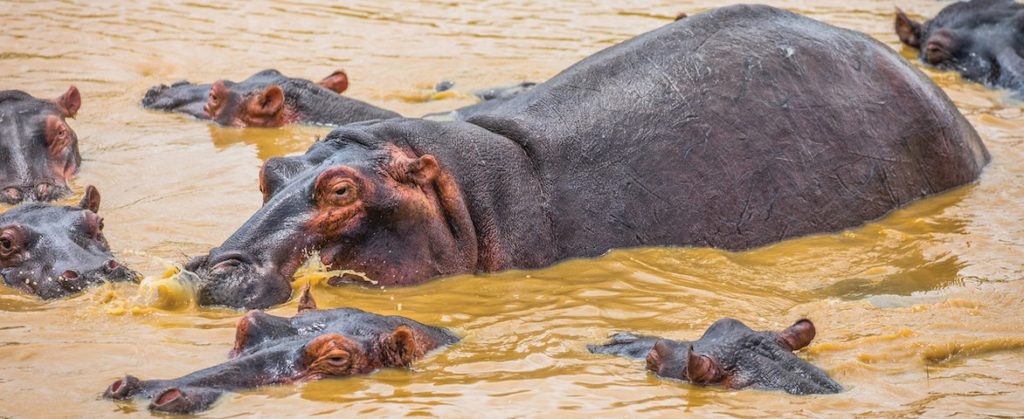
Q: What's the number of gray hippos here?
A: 7